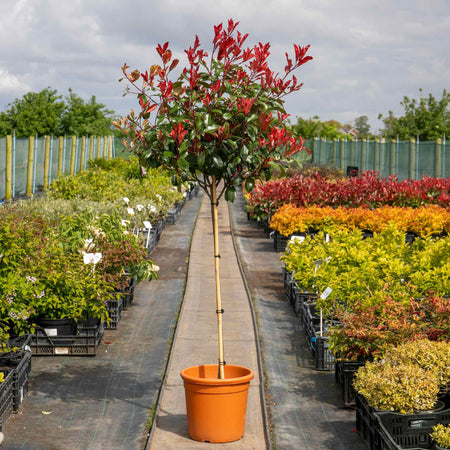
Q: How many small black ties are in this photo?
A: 4